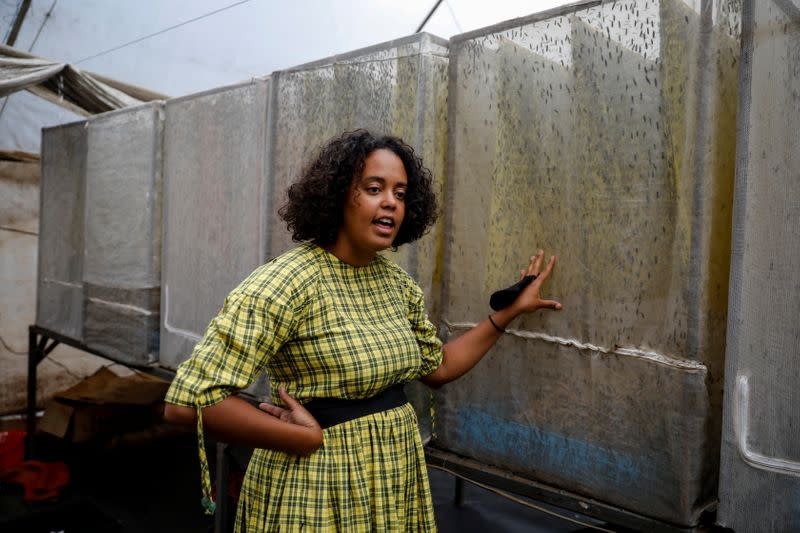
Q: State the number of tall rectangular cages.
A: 6